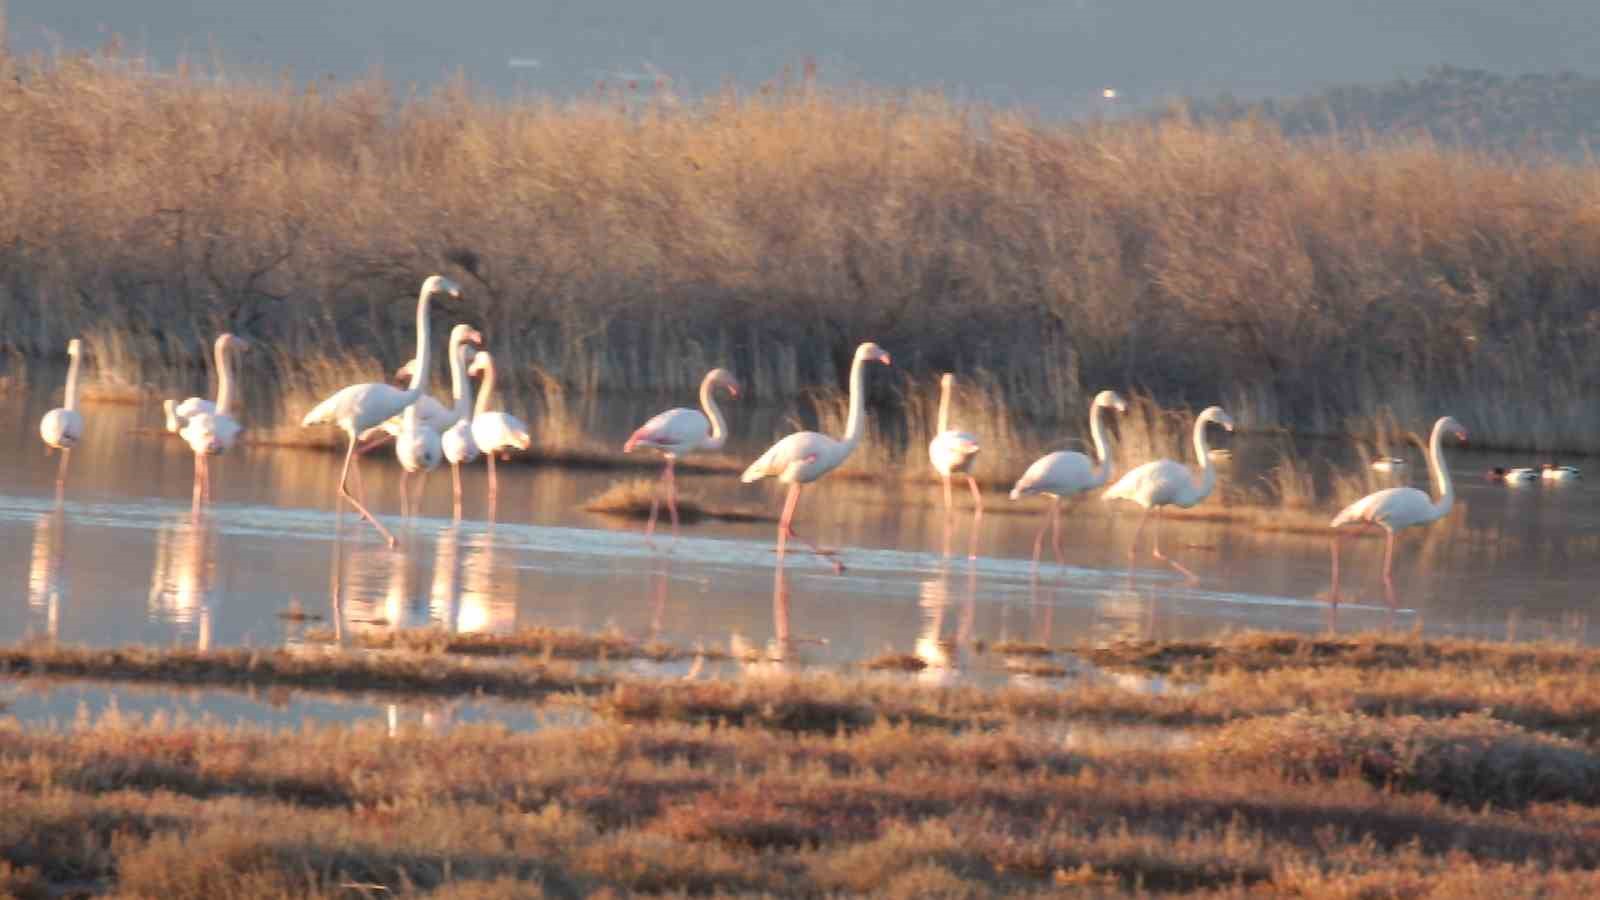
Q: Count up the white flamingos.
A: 14